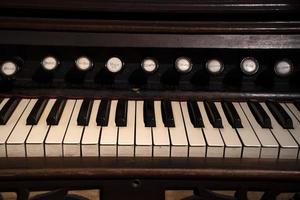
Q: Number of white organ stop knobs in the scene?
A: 9